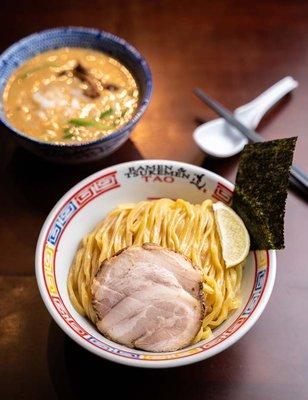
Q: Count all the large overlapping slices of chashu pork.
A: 2